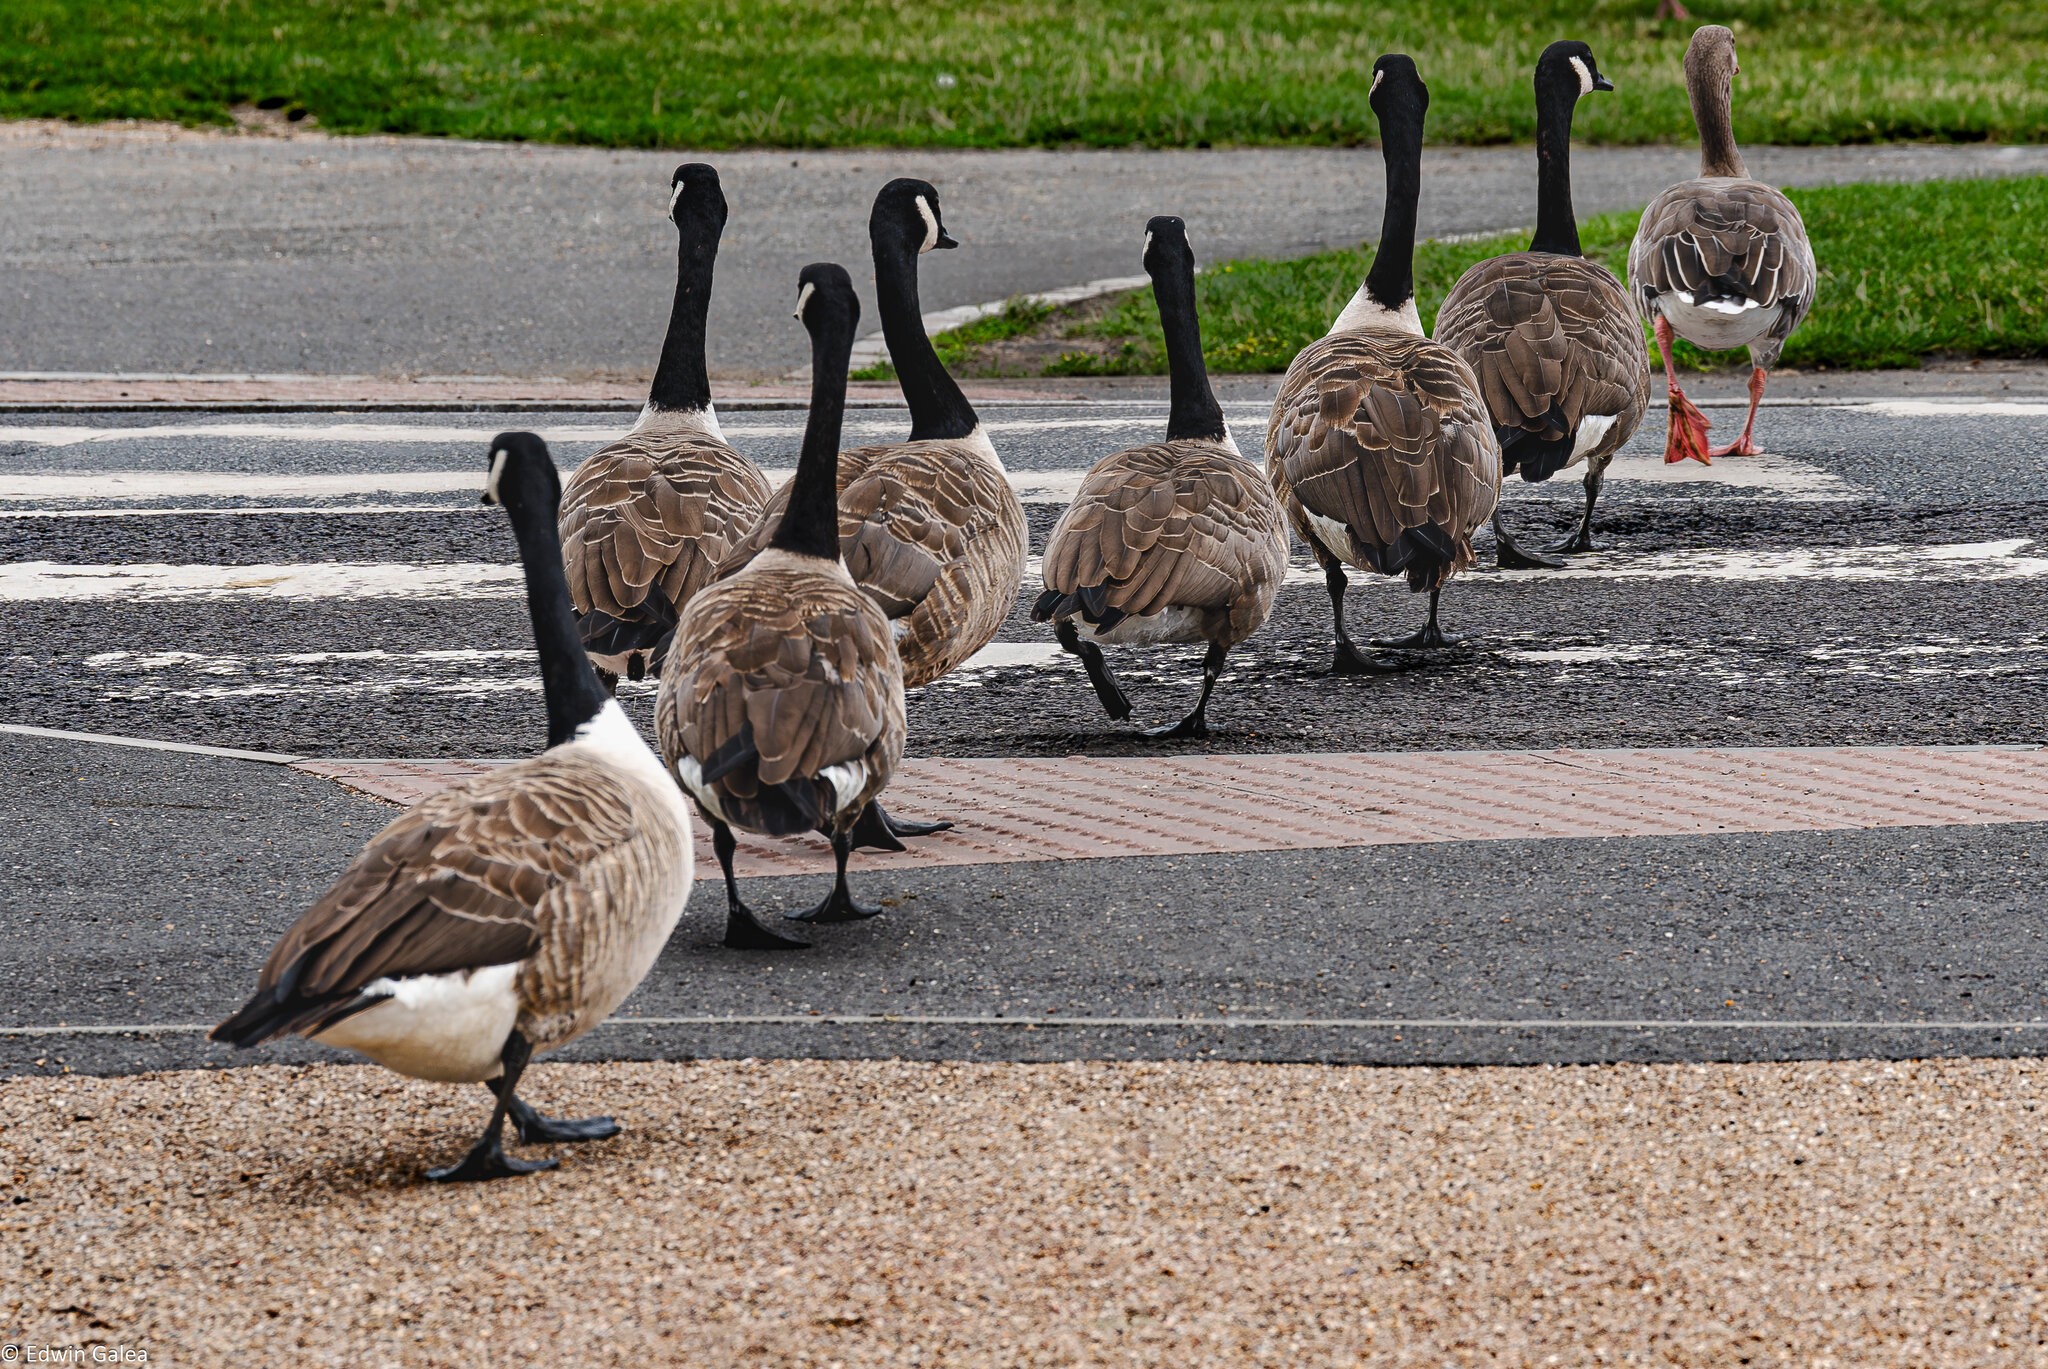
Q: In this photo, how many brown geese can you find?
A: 1